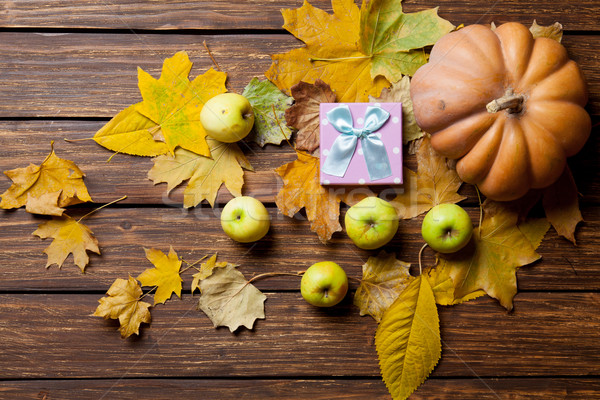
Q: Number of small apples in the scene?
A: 5